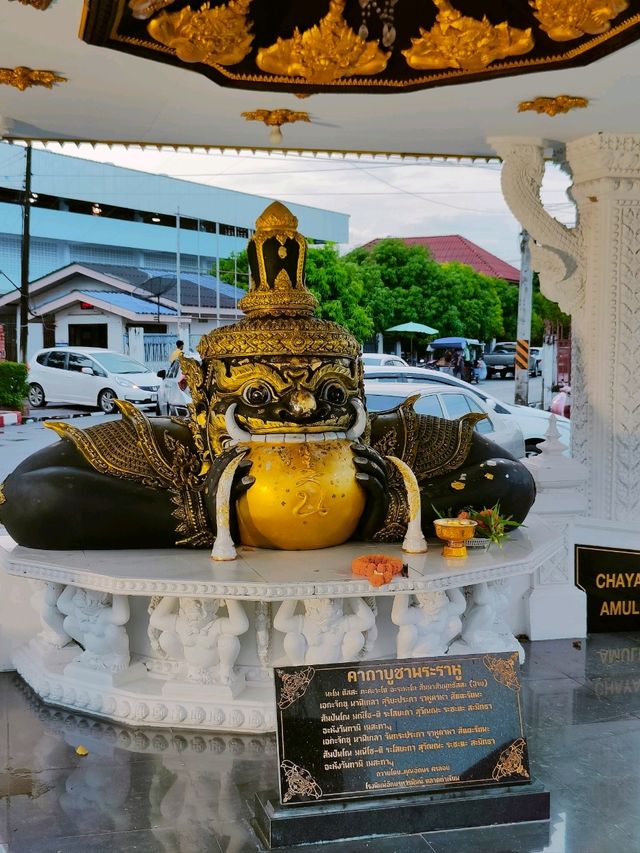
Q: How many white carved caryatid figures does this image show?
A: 6